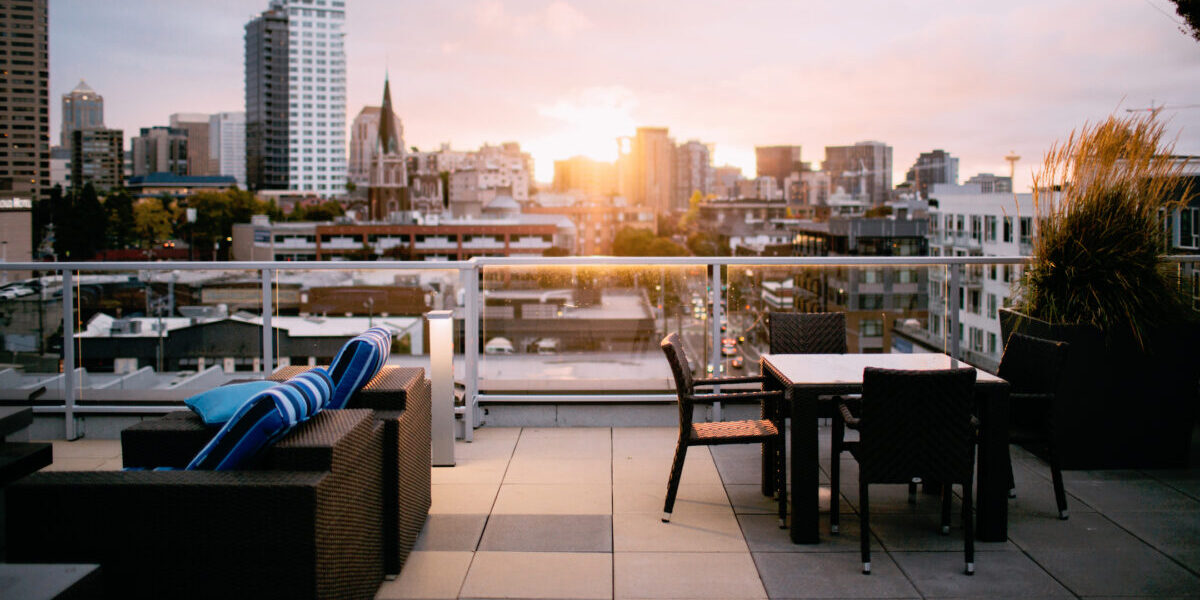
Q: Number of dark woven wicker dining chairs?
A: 4